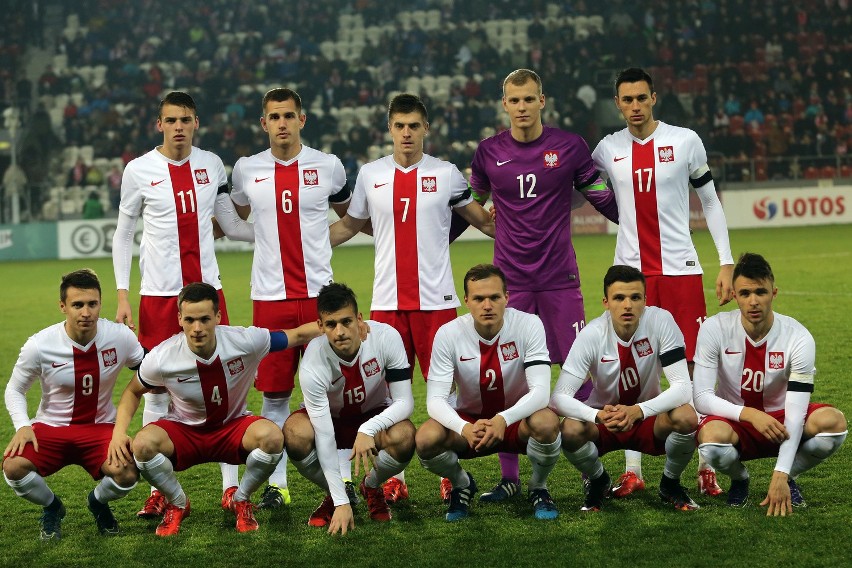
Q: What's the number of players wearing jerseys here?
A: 11